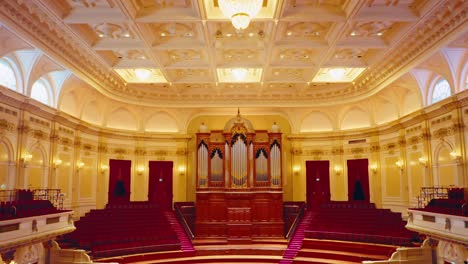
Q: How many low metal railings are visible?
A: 2